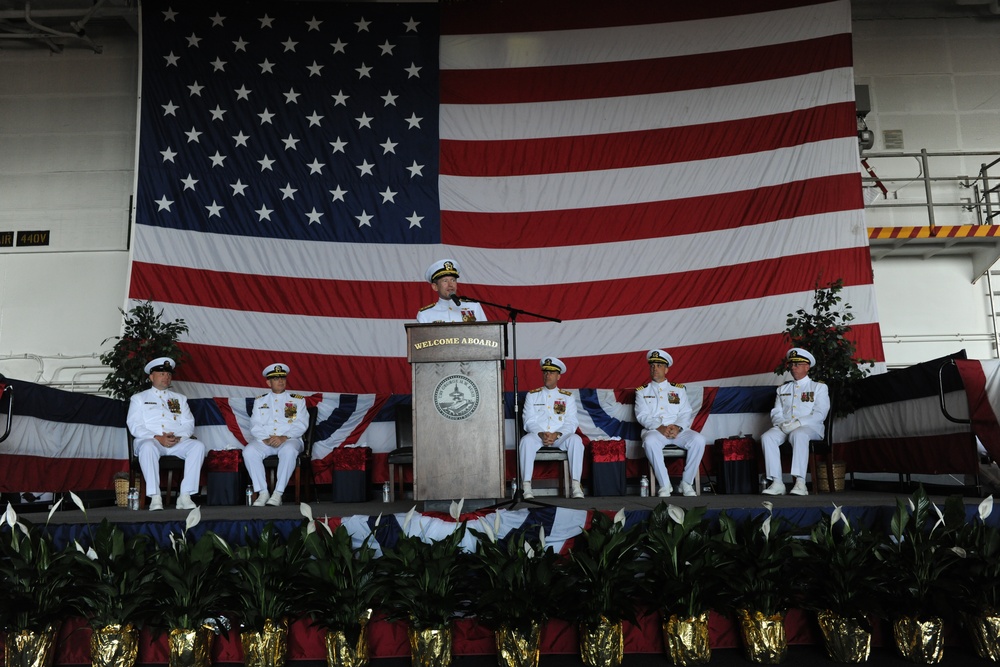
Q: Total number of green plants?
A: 15